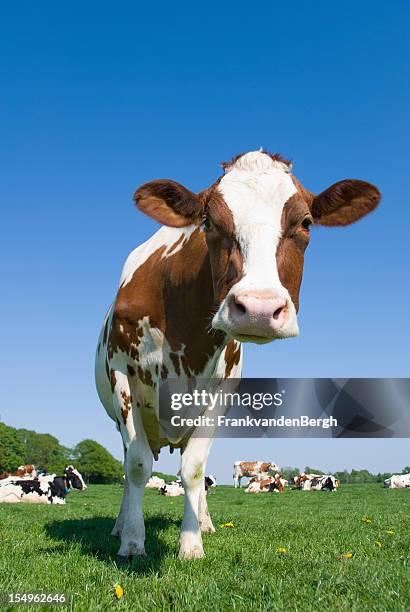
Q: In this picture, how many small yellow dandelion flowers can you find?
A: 7